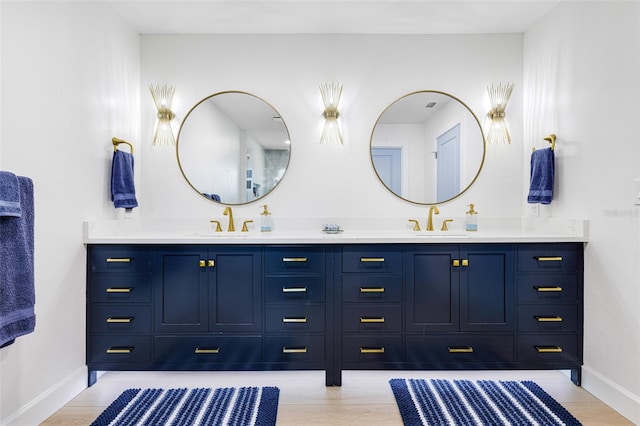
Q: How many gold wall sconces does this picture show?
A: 3